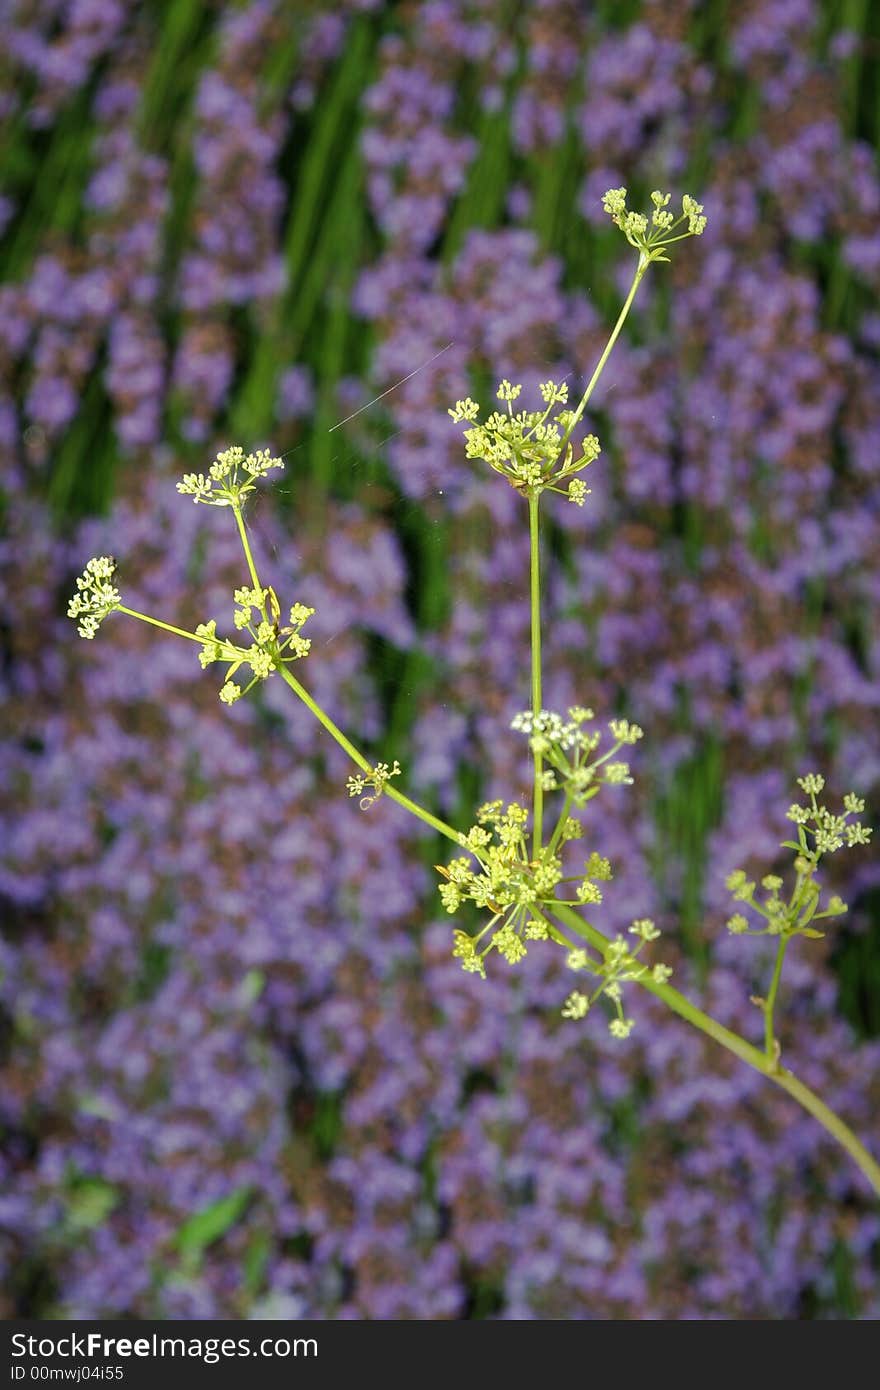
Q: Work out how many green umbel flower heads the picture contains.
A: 11